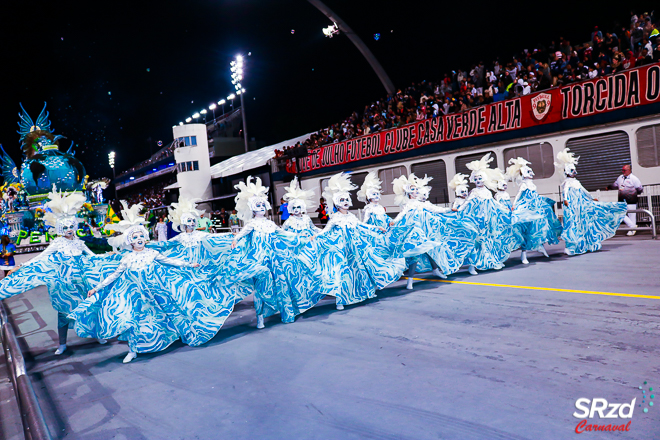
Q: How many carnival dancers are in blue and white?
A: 14